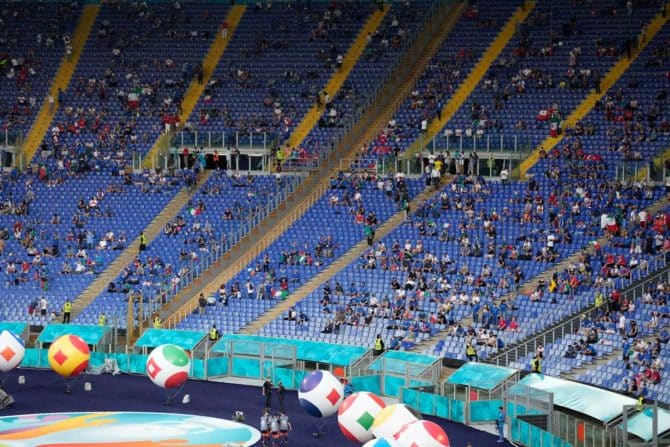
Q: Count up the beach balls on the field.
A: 8